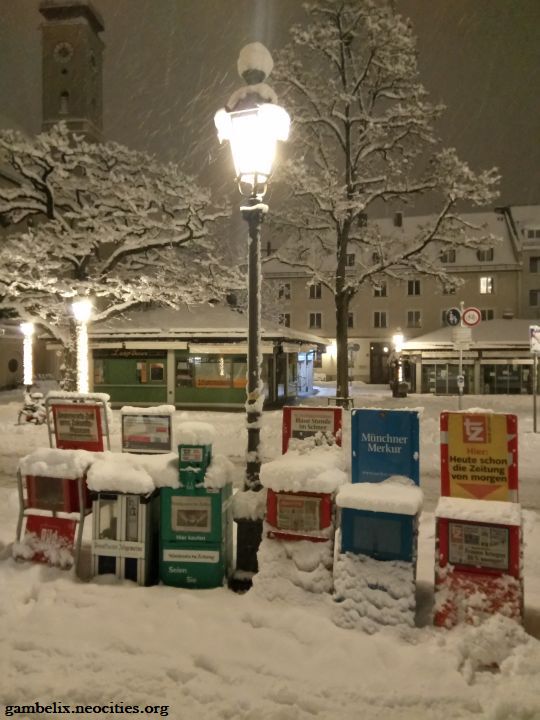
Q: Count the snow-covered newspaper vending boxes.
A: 6